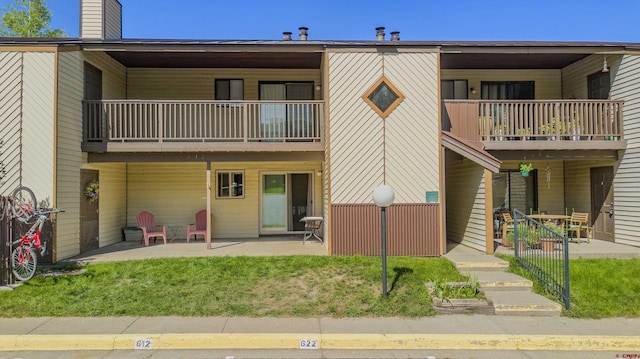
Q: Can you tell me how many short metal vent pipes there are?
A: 4